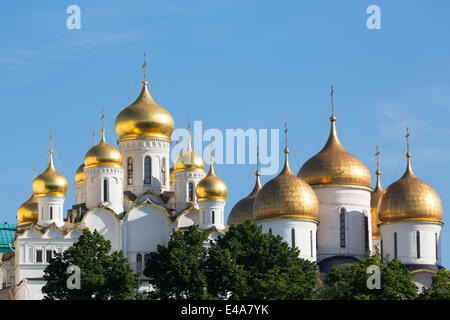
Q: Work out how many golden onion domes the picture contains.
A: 13